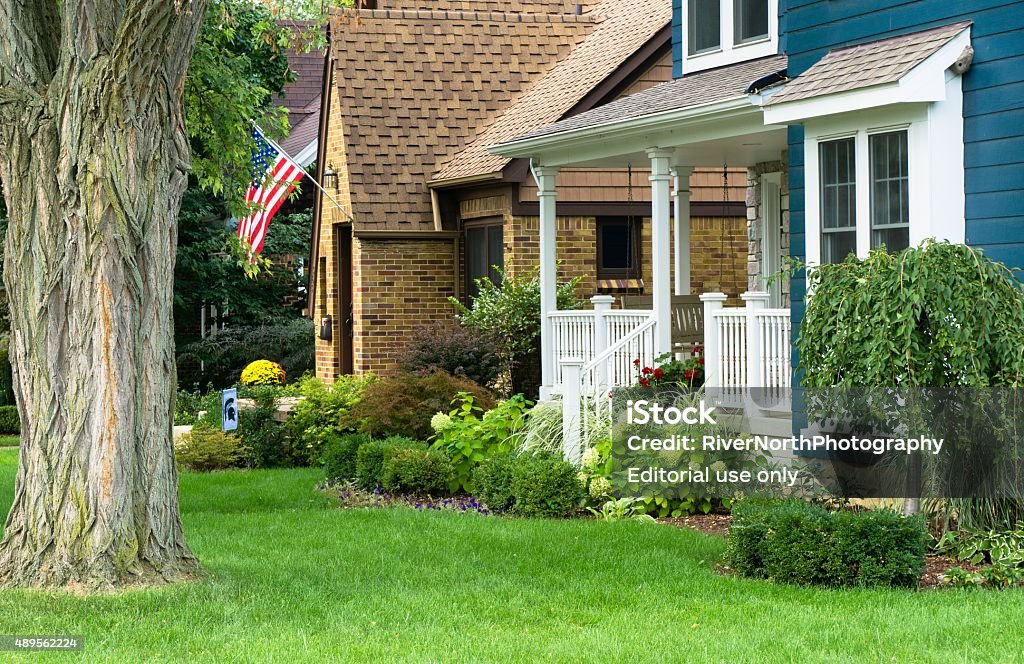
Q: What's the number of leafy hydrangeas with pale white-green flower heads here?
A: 2